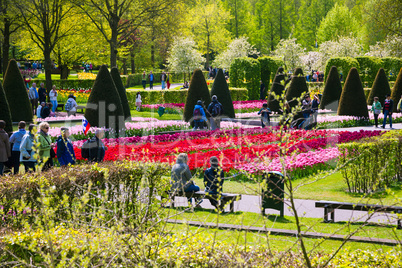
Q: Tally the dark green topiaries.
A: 12